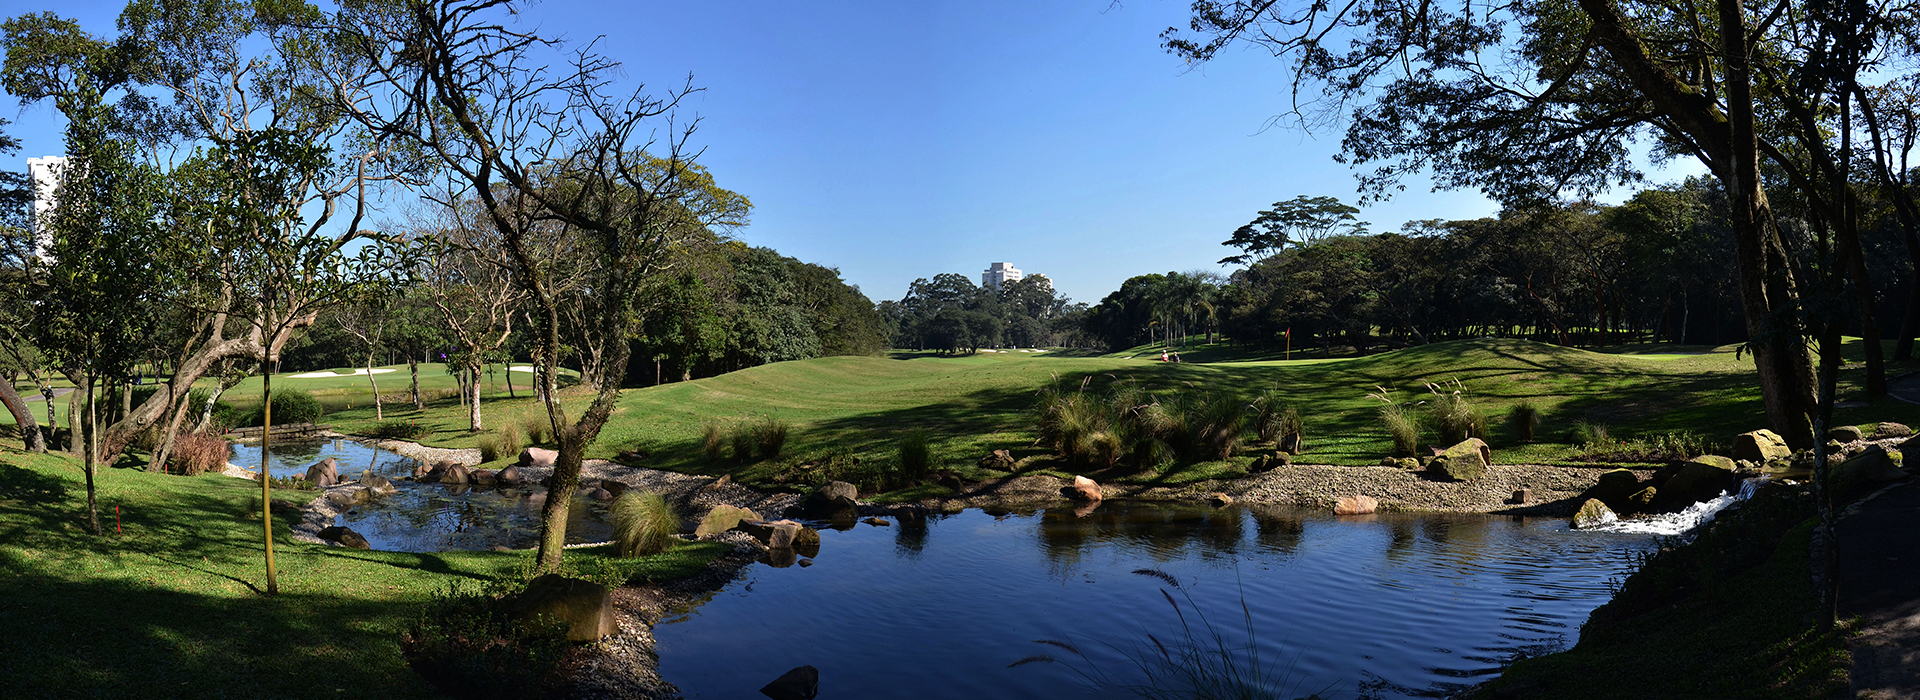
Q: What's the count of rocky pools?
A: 3